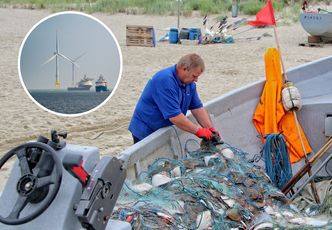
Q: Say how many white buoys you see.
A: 1